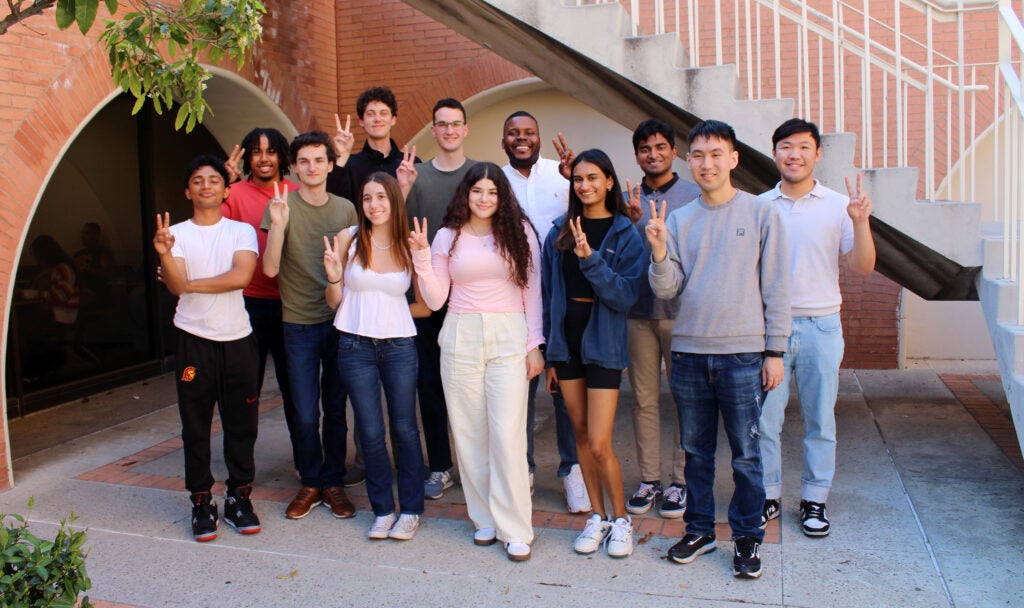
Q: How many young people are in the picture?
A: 12